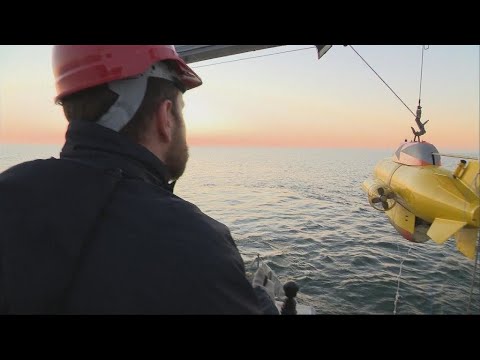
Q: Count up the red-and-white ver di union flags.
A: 0